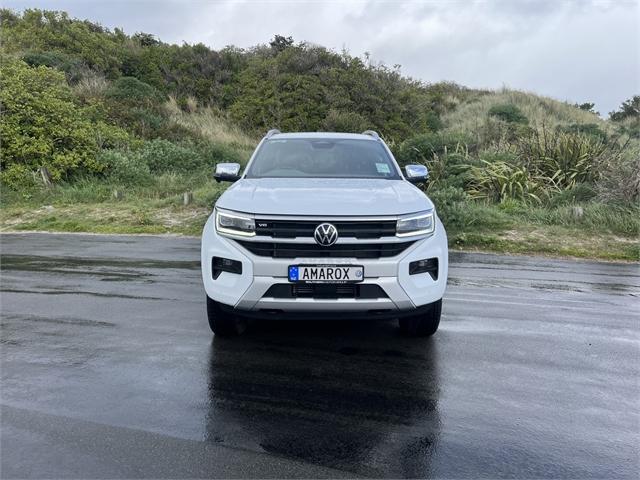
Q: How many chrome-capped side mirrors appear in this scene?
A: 2